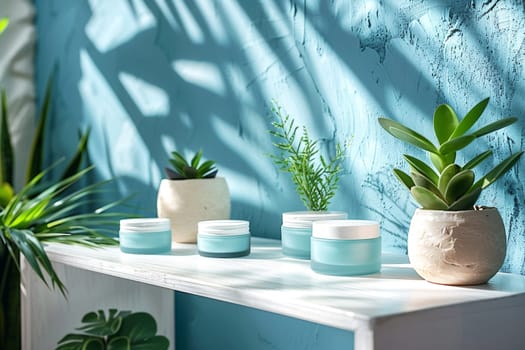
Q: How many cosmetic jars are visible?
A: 4